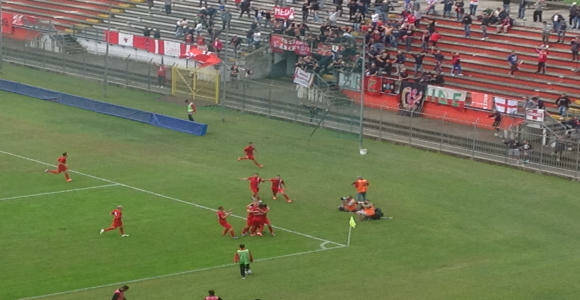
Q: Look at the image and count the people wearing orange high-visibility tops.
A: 3